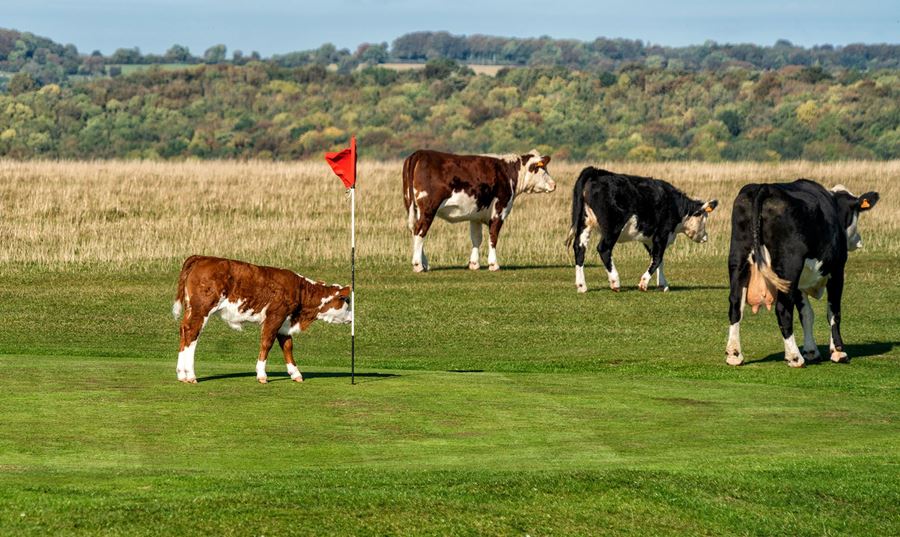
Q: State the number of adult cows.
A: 3